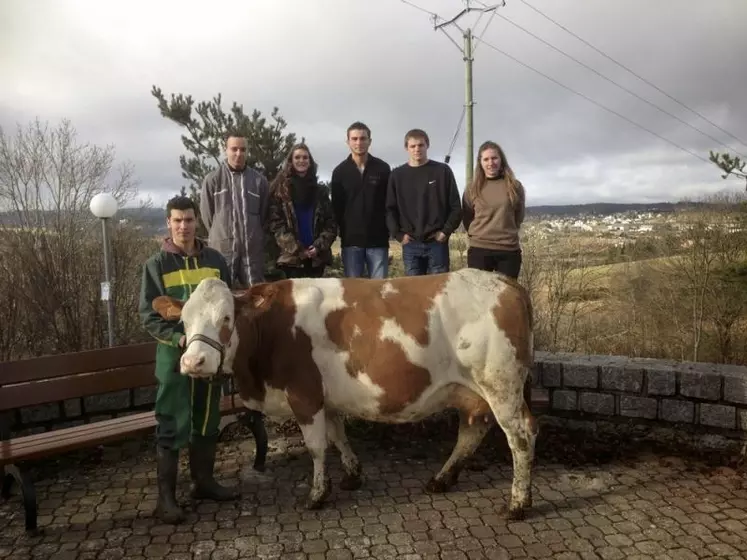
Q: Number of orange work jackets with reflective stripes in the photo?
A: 0